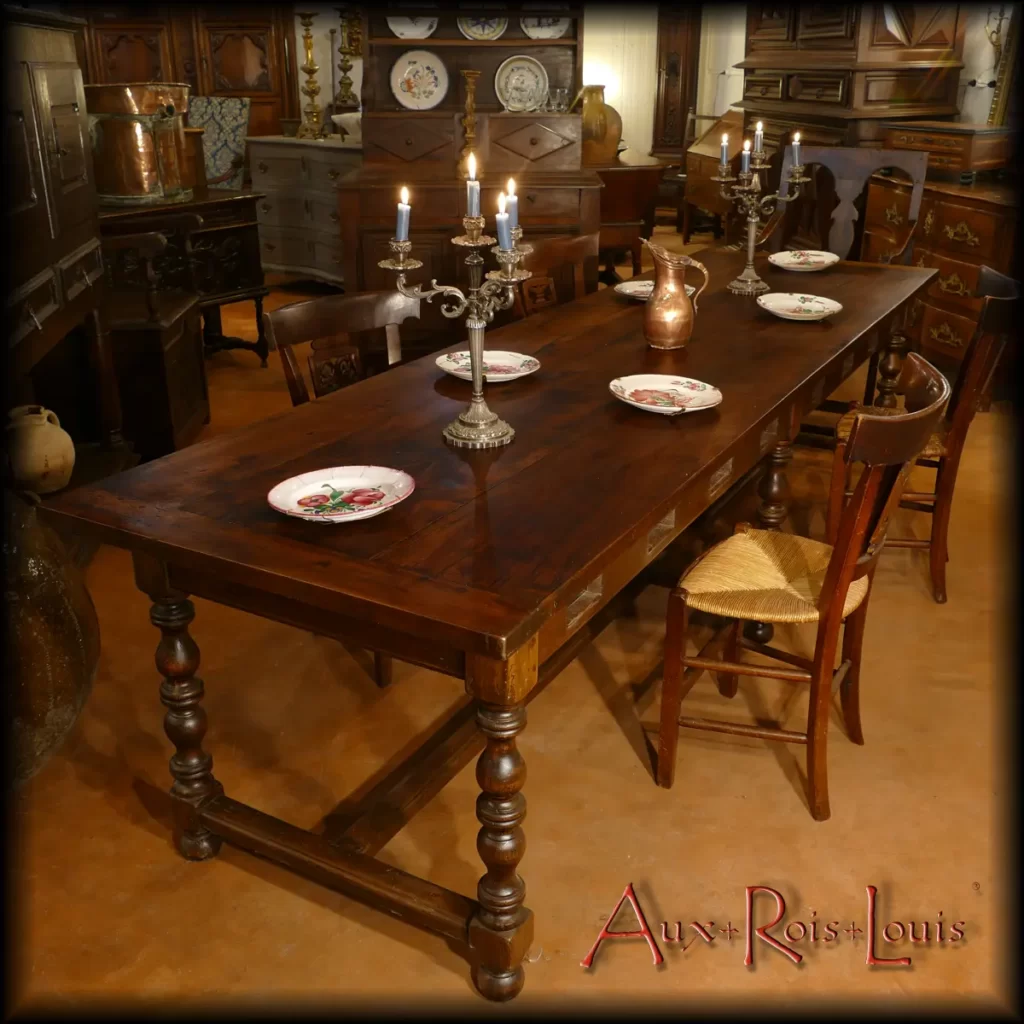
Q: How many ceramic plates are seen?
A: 11